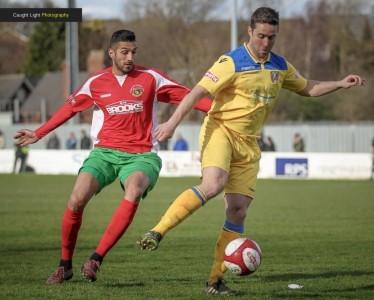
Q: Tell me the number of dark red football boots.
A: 2